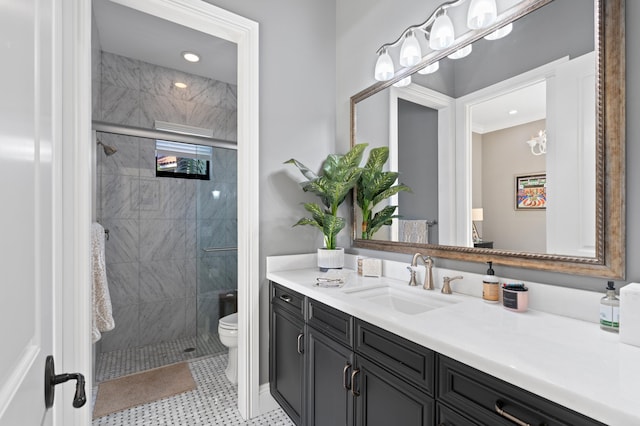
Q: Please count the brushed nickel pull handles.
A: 5